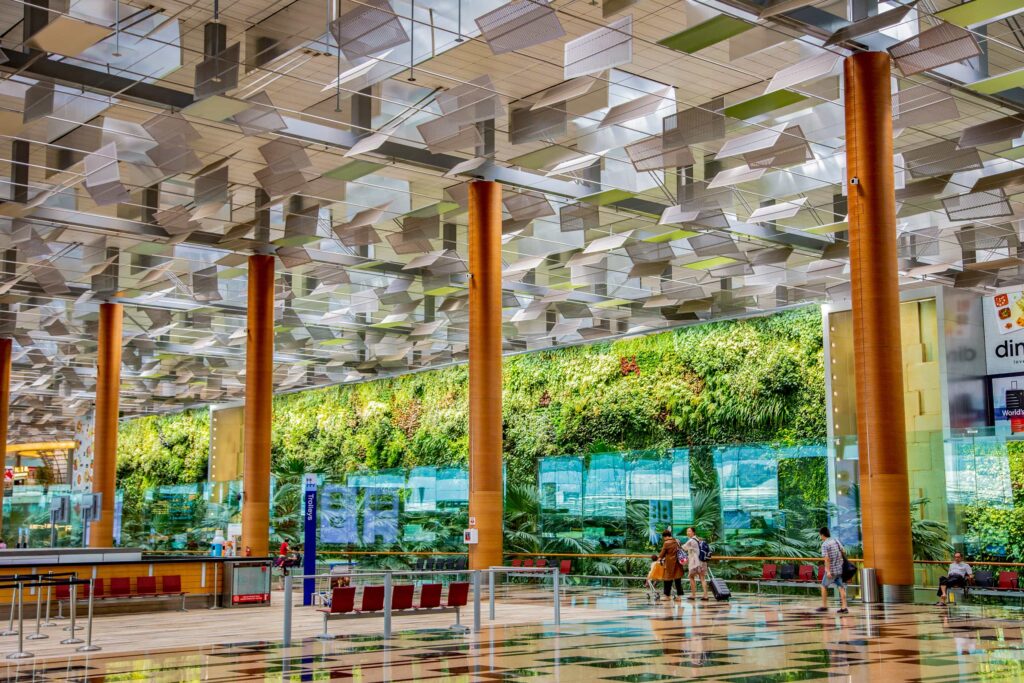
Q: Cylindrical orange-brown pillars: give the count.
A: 5